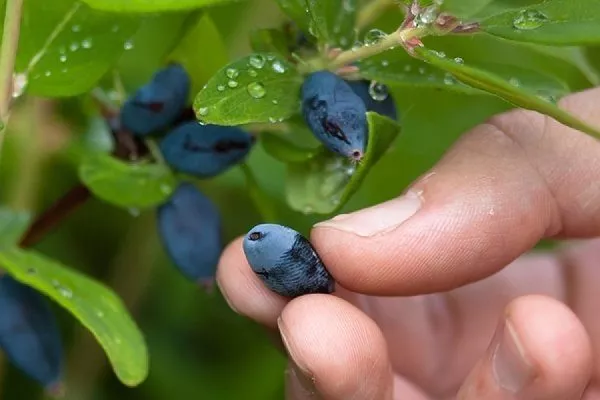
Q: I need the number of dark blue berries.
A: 7